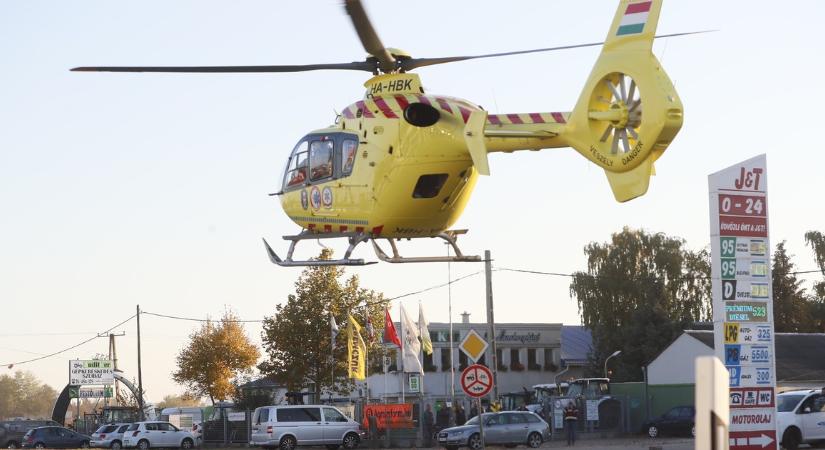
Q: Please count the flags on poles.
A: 6